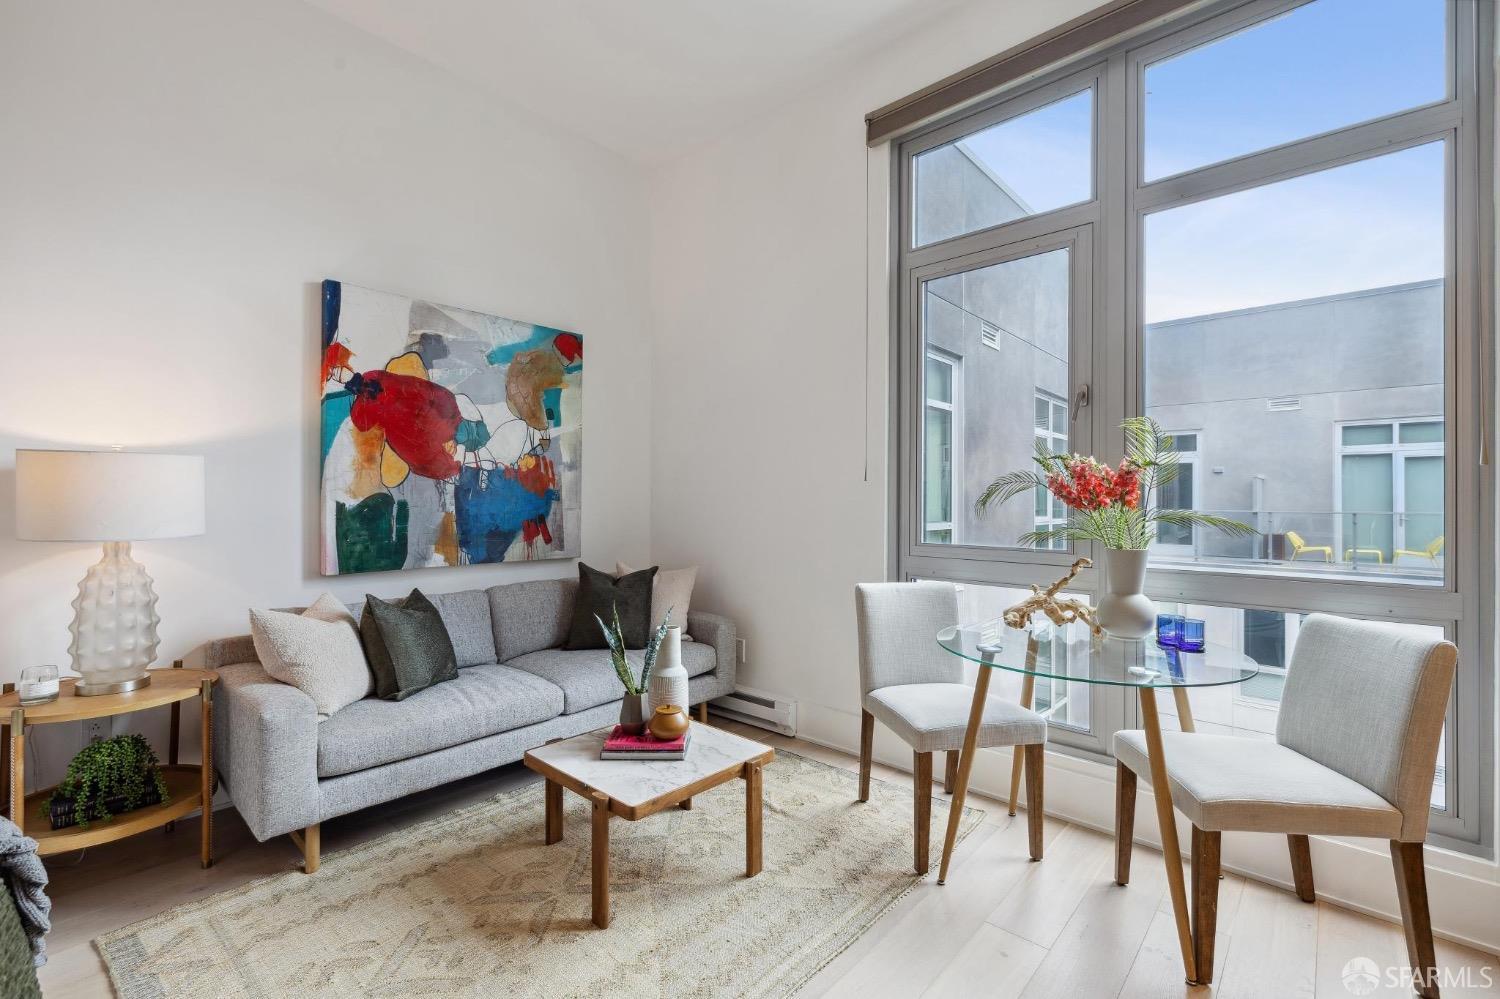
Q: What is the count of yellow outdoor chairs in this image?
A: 2